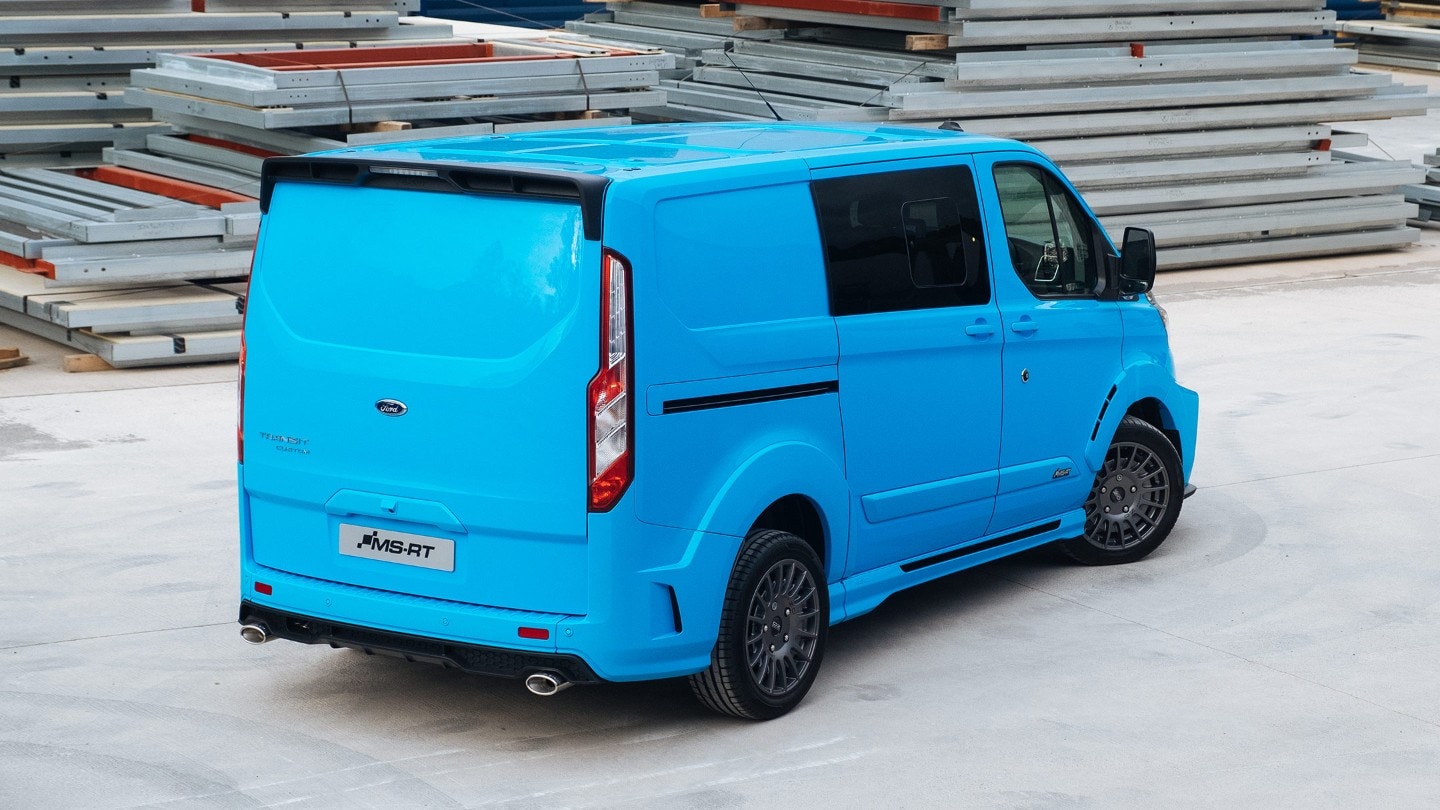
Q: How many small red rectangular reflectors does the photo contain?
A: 2